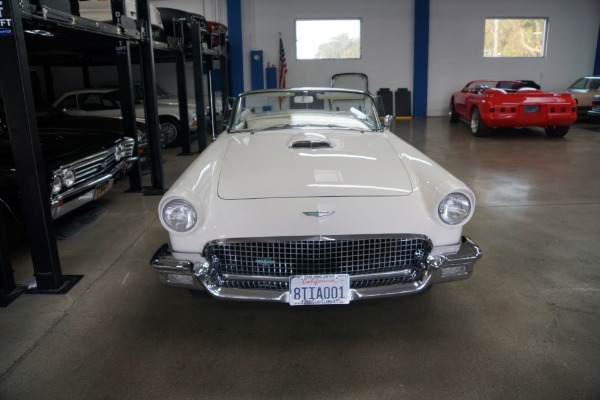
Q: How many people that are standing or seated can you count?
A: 0